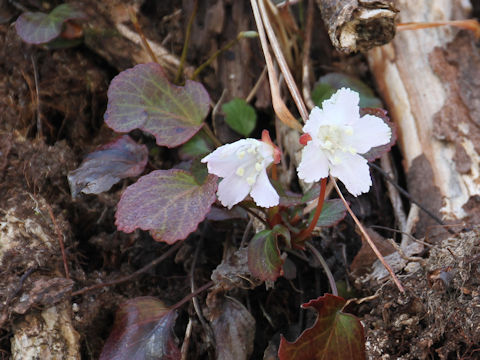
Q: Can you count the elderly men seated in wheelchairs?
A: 0